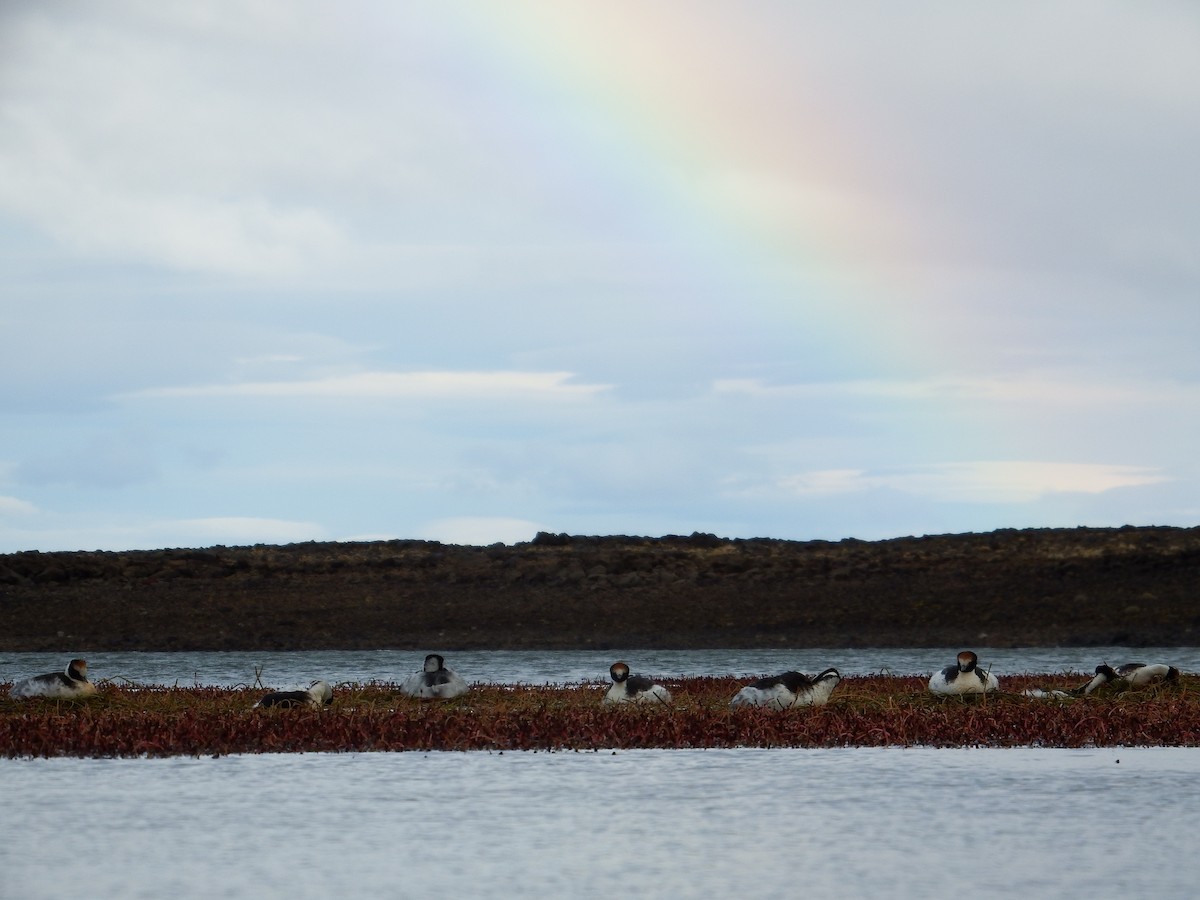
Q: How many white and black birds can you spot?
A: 8